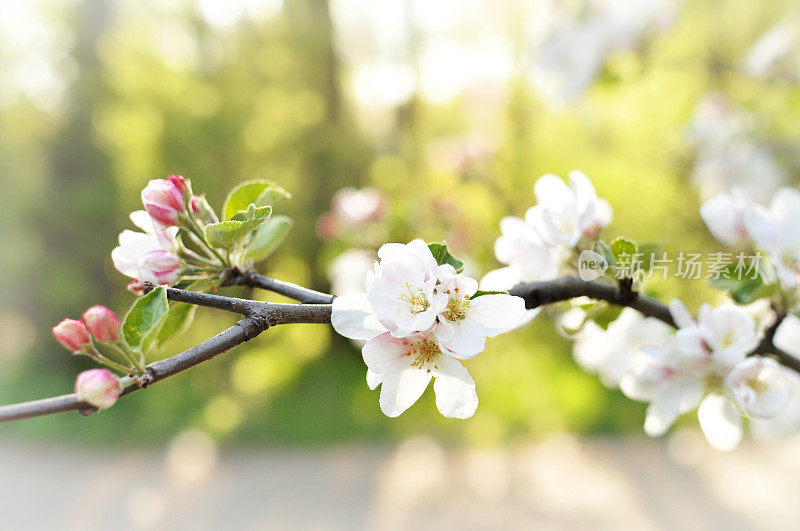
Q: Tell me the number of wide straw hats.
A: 0